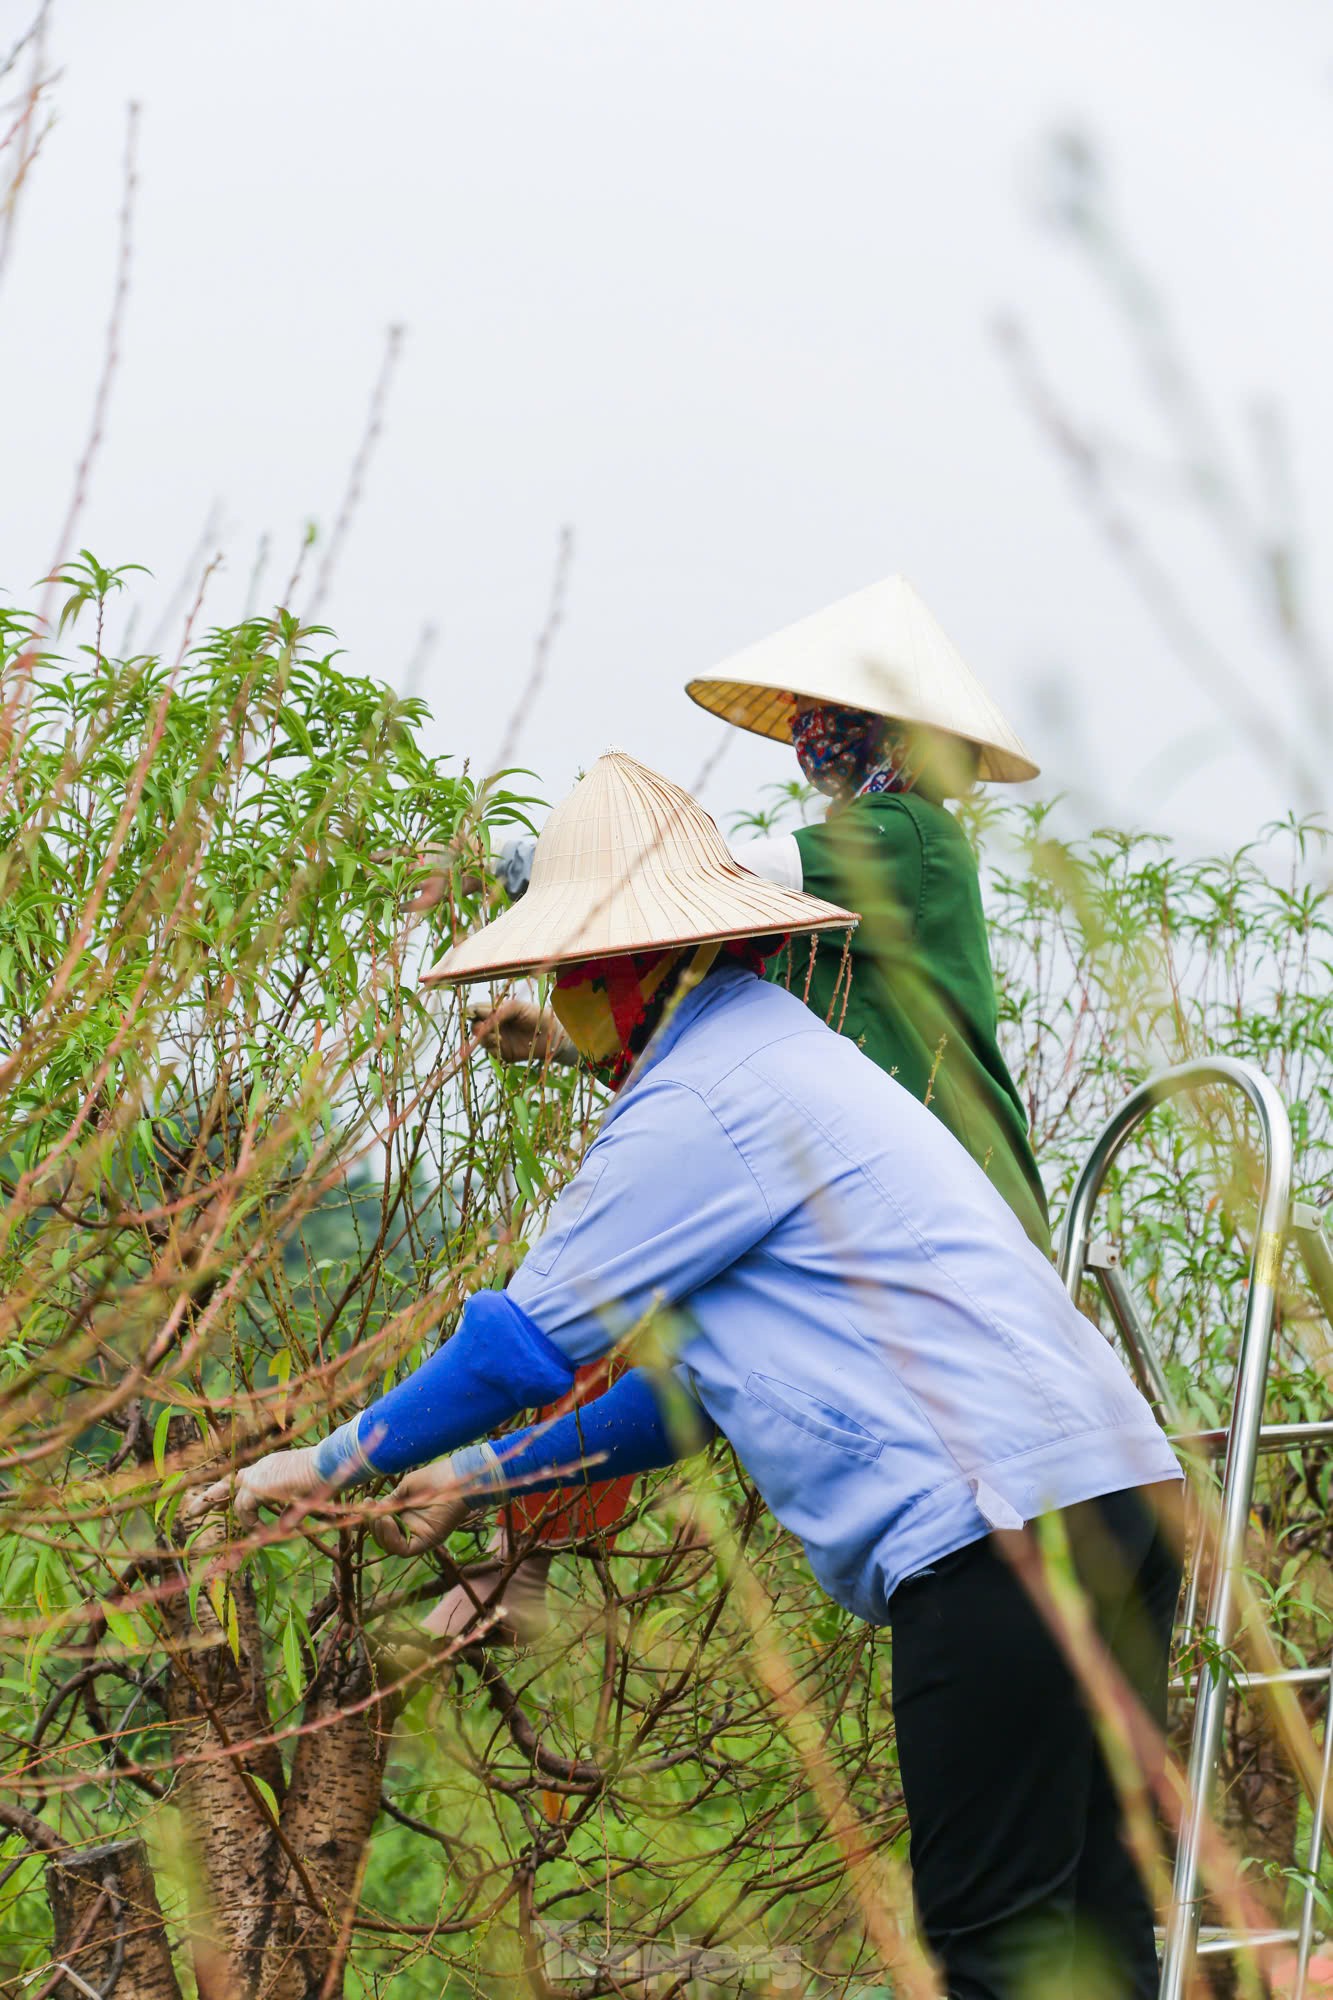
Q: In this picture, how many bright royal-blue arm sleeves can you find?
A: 2